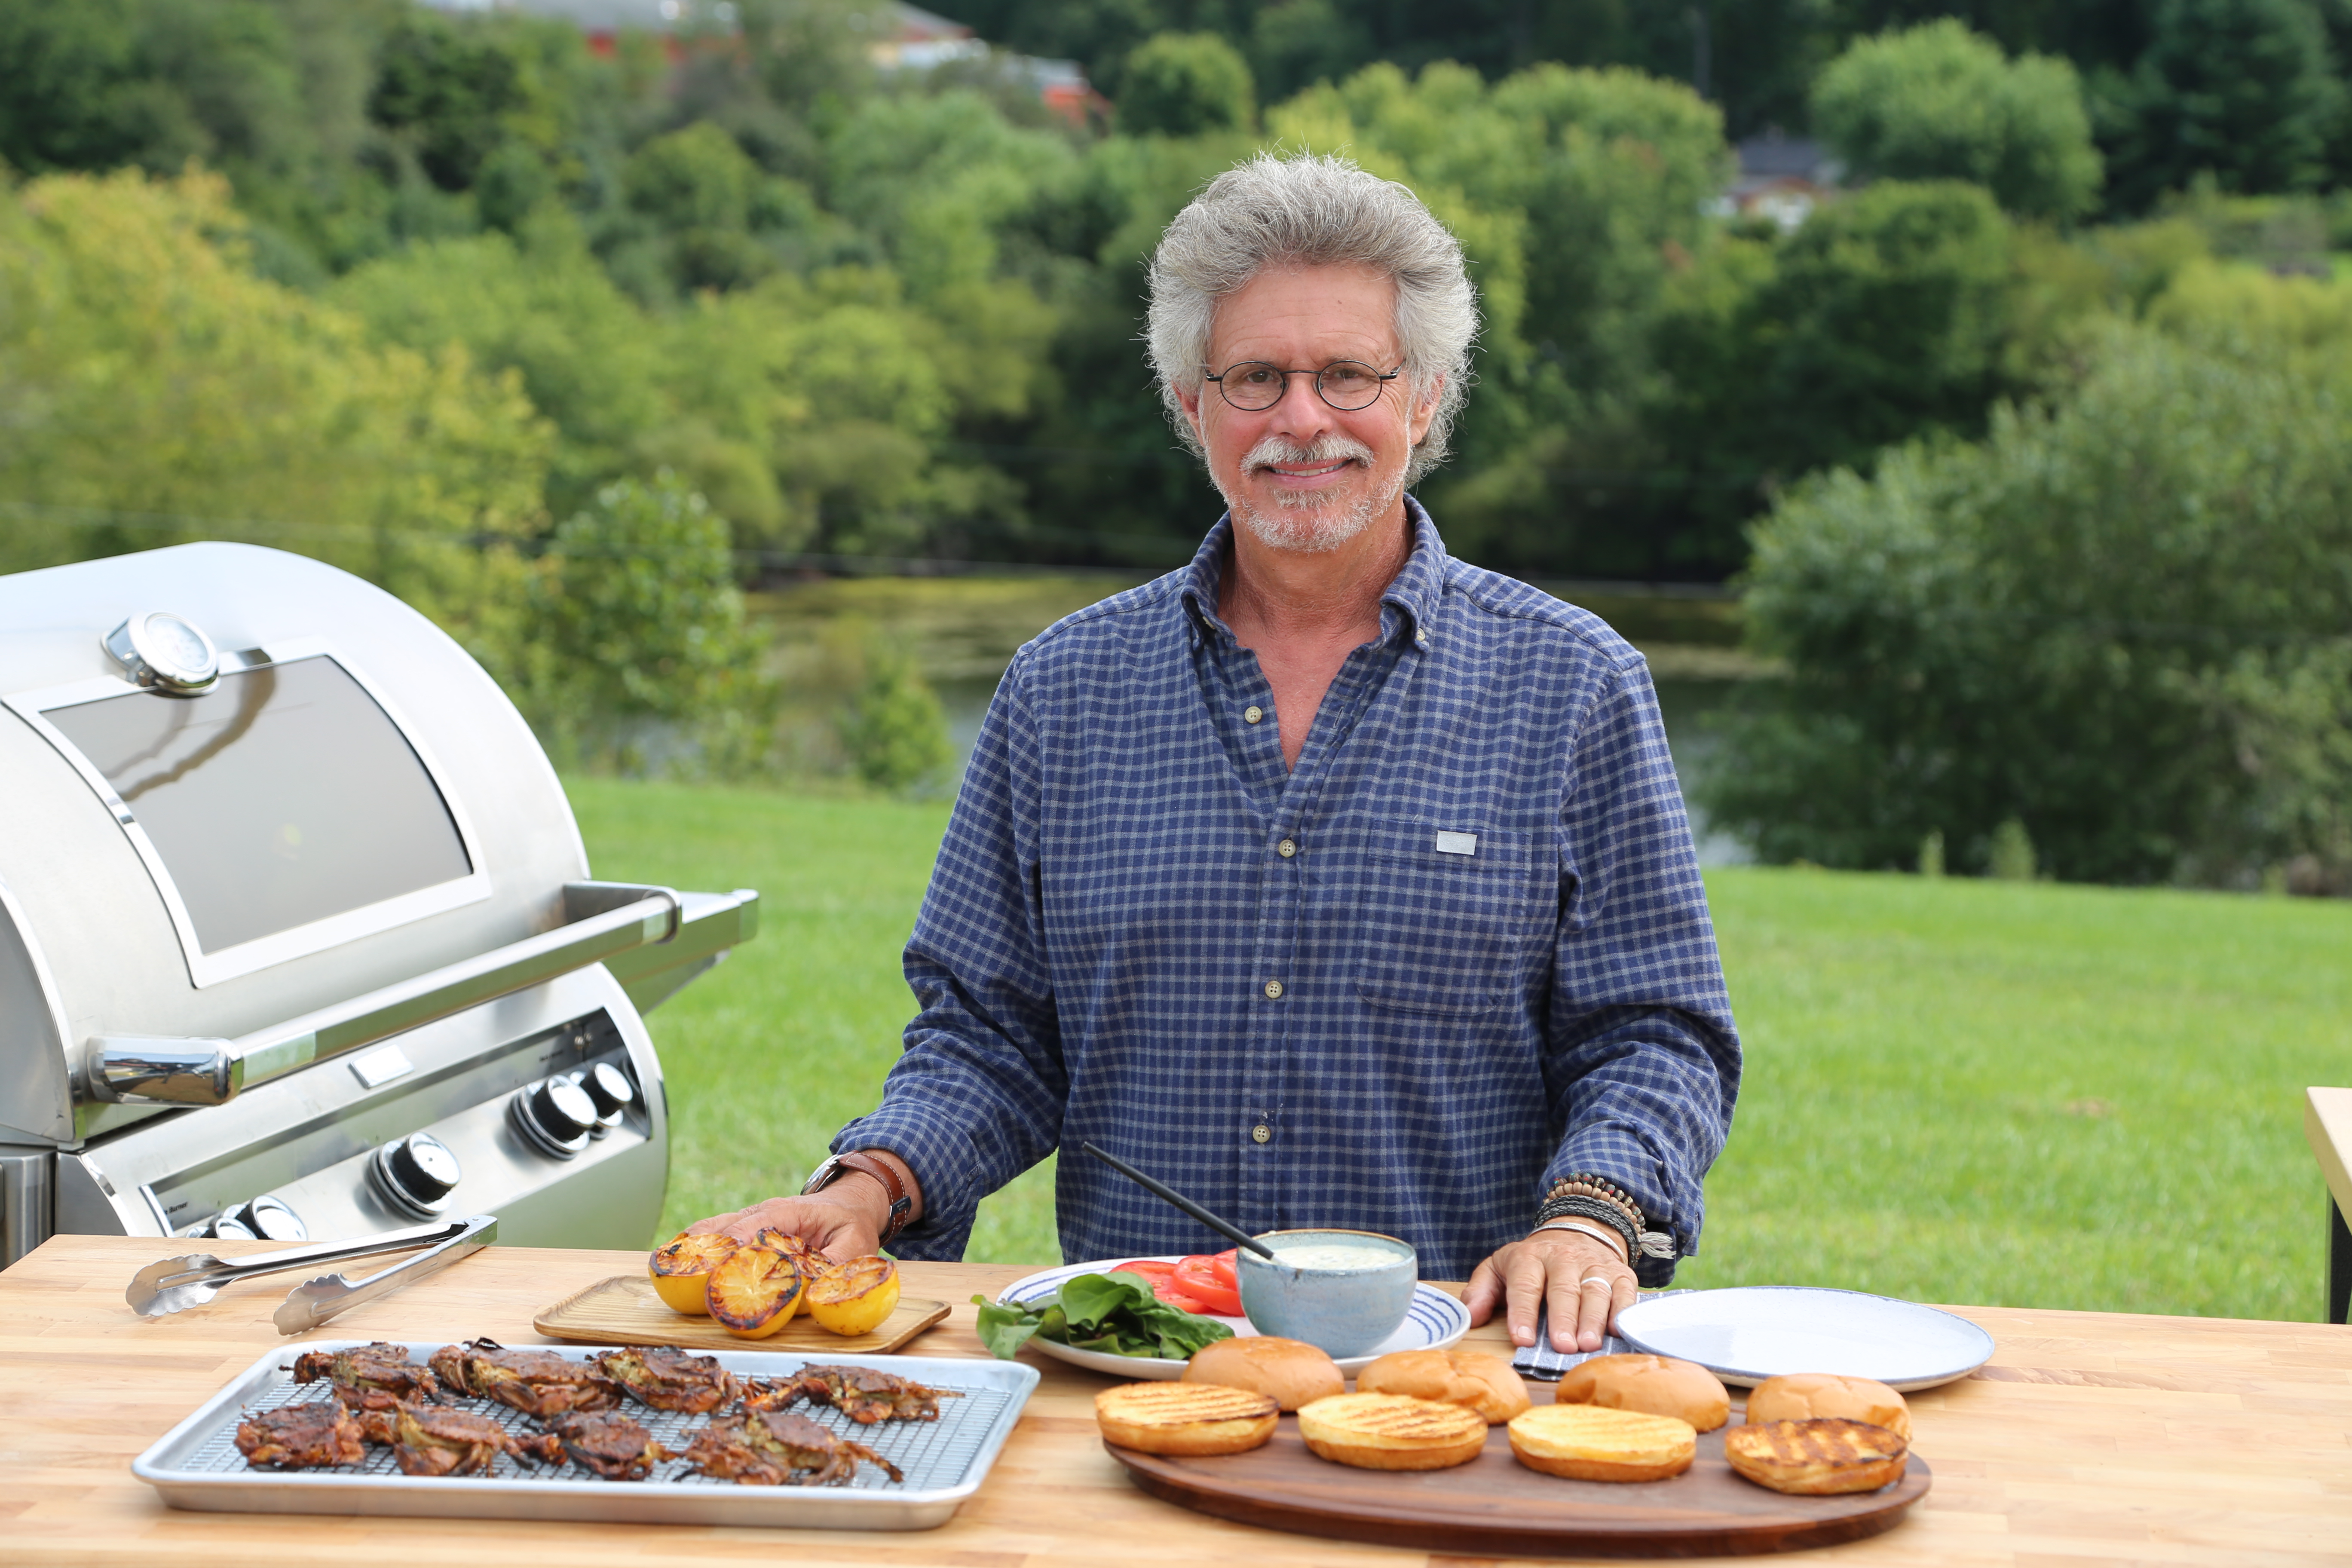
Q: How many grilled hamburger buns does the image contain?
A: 4